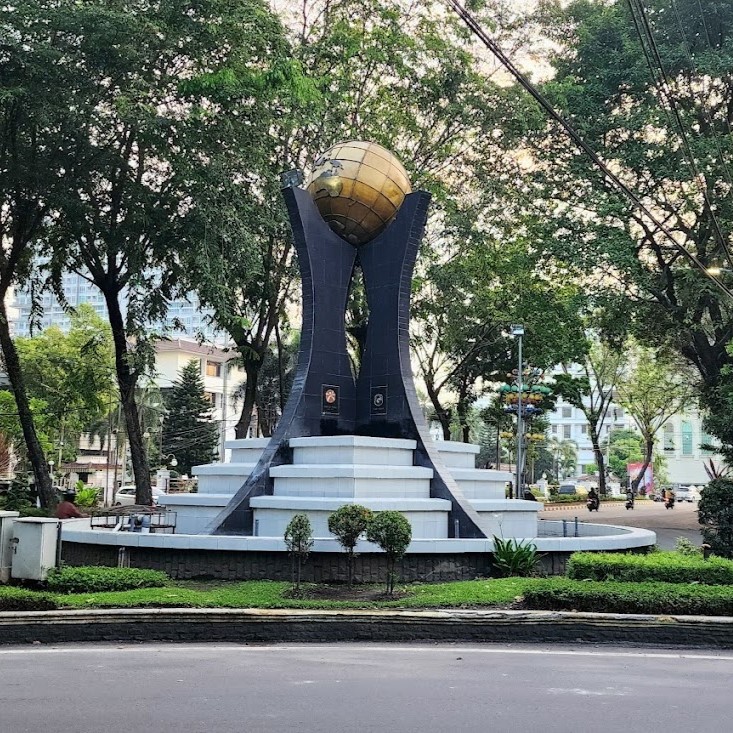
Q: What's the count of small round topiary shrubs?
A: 3